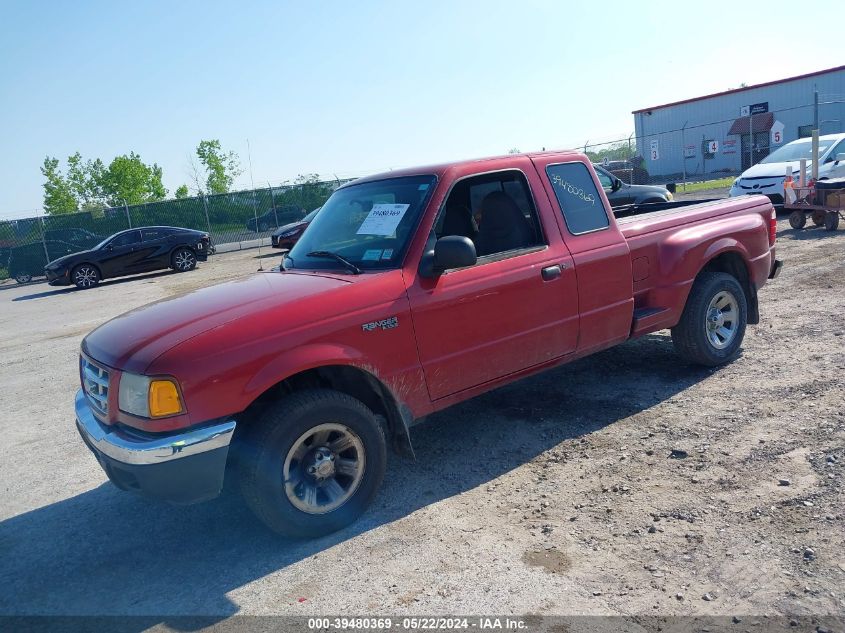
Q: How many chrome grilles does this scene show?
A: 1